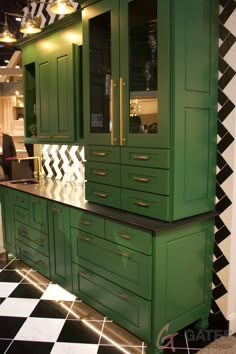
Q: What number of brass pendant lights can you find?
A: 3